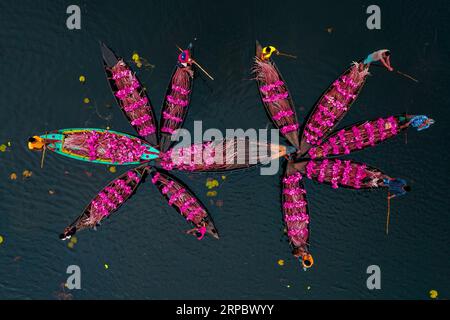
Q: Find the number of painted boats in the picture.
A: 1